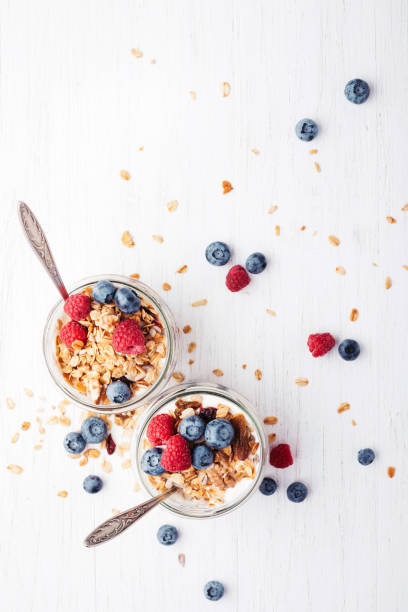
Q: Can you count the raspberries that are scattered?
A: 3